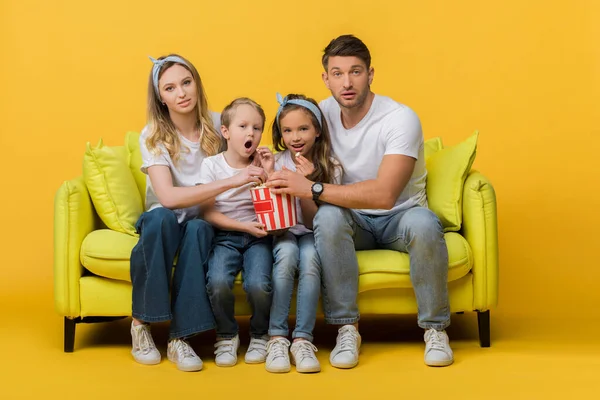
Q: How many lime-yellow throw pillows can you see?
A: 2